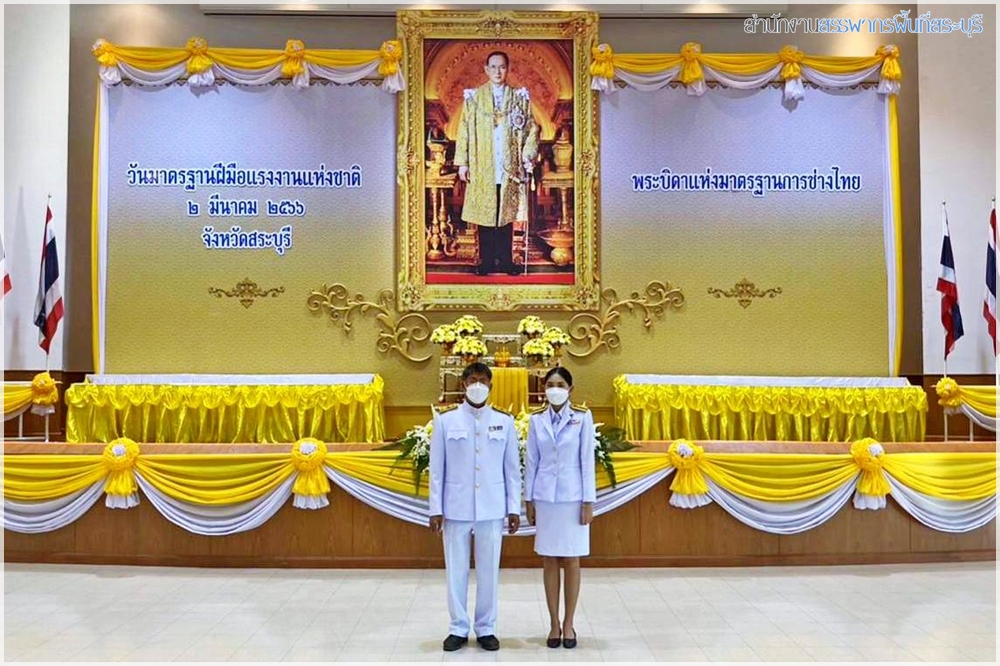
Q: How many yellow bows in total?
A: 14